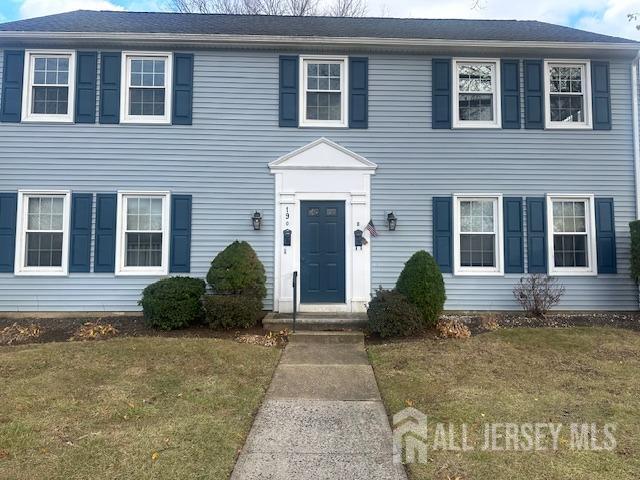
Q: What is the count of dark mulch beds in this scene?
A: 2